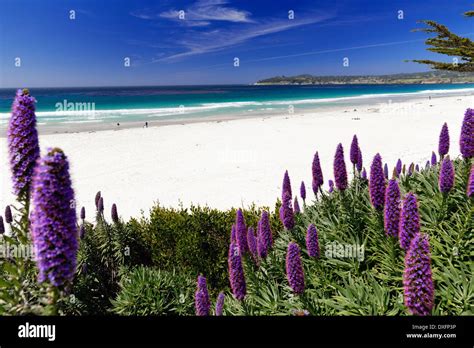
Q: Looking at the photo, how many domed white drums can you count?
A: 0